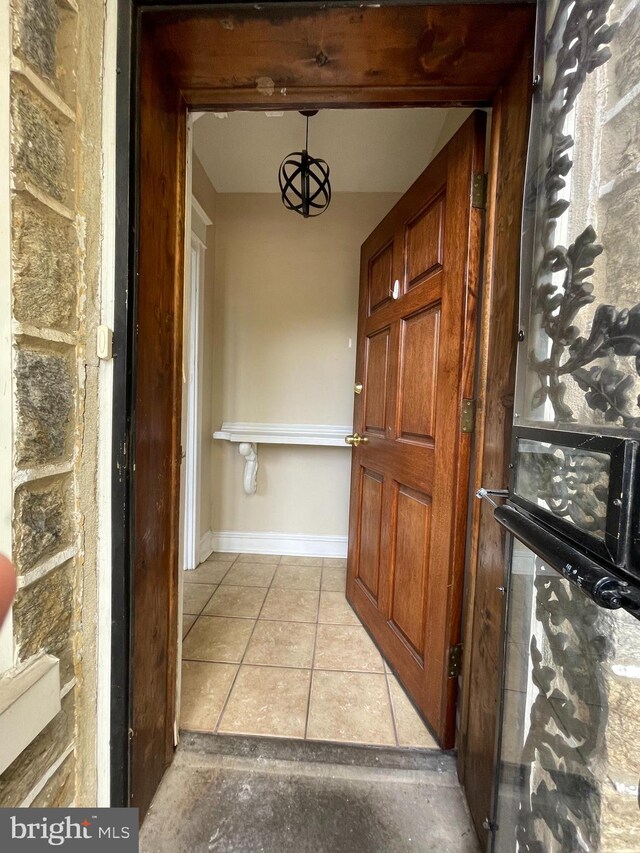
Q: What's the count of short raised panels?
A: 2